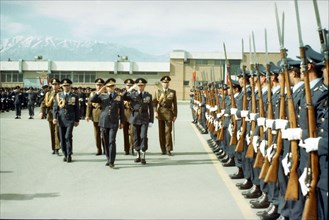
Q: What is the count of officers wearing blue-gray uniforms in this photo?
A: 3